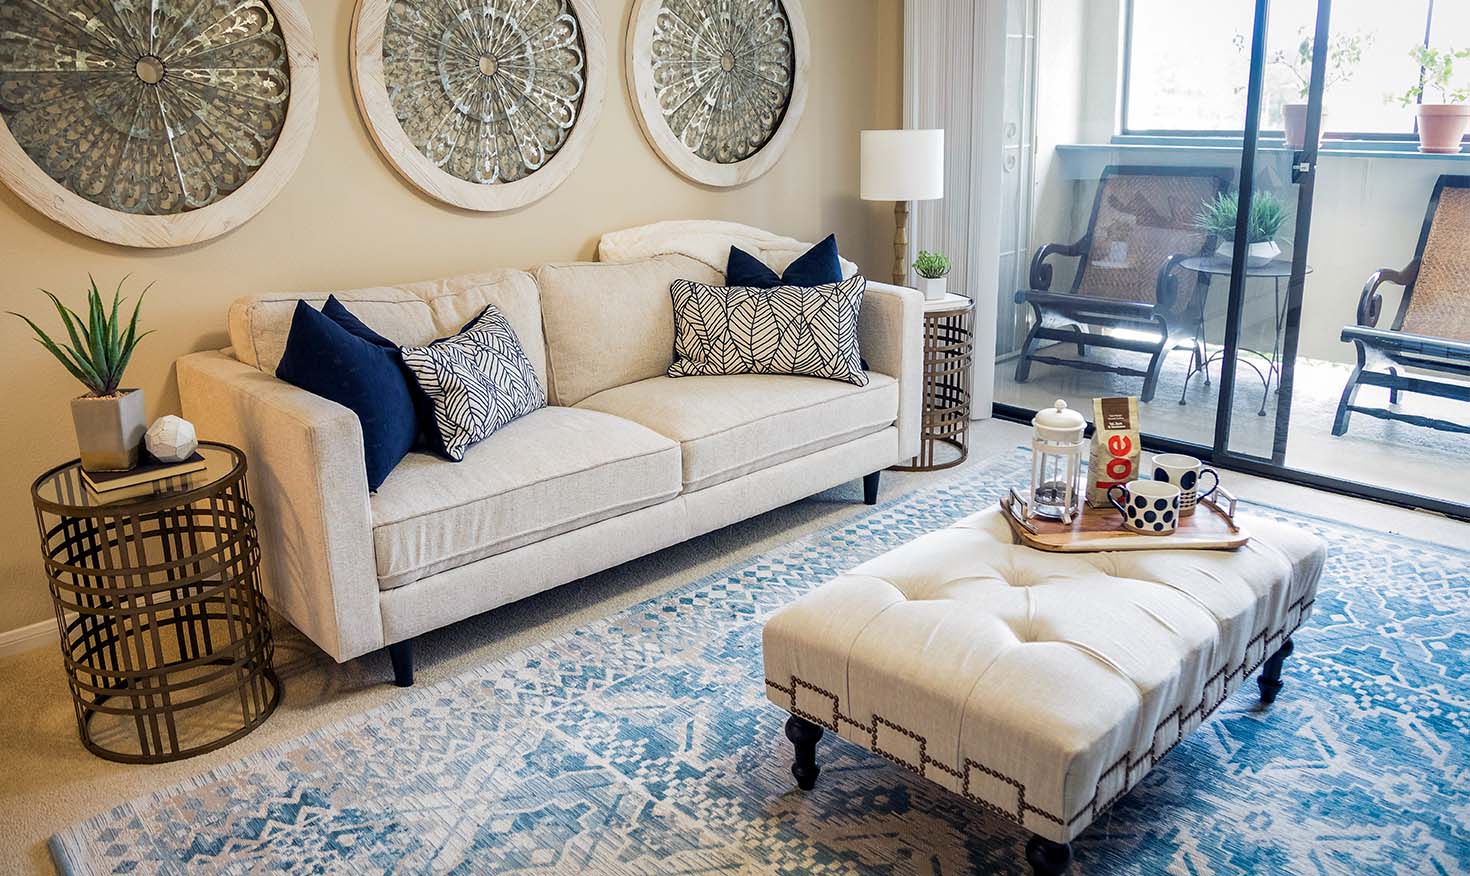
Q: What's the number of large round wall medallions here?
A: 3